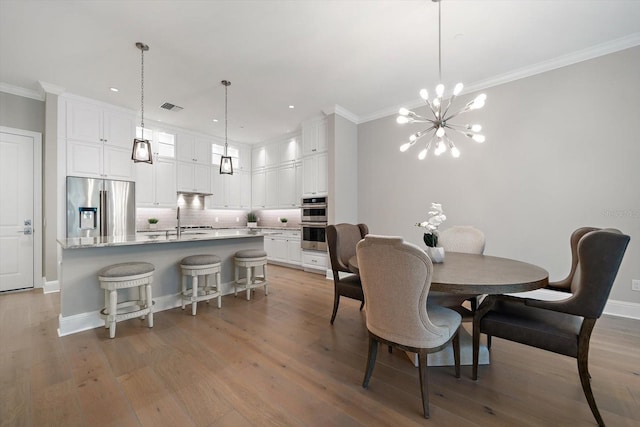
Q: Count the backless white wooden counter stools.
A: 3